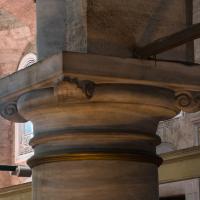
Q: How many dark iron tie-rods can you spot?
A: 1